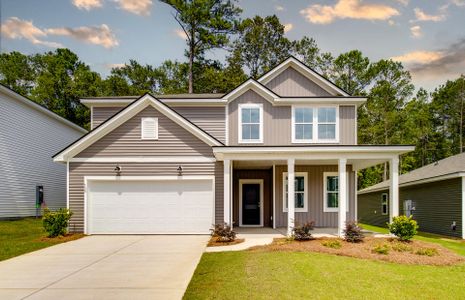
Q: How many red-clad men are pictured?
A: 0